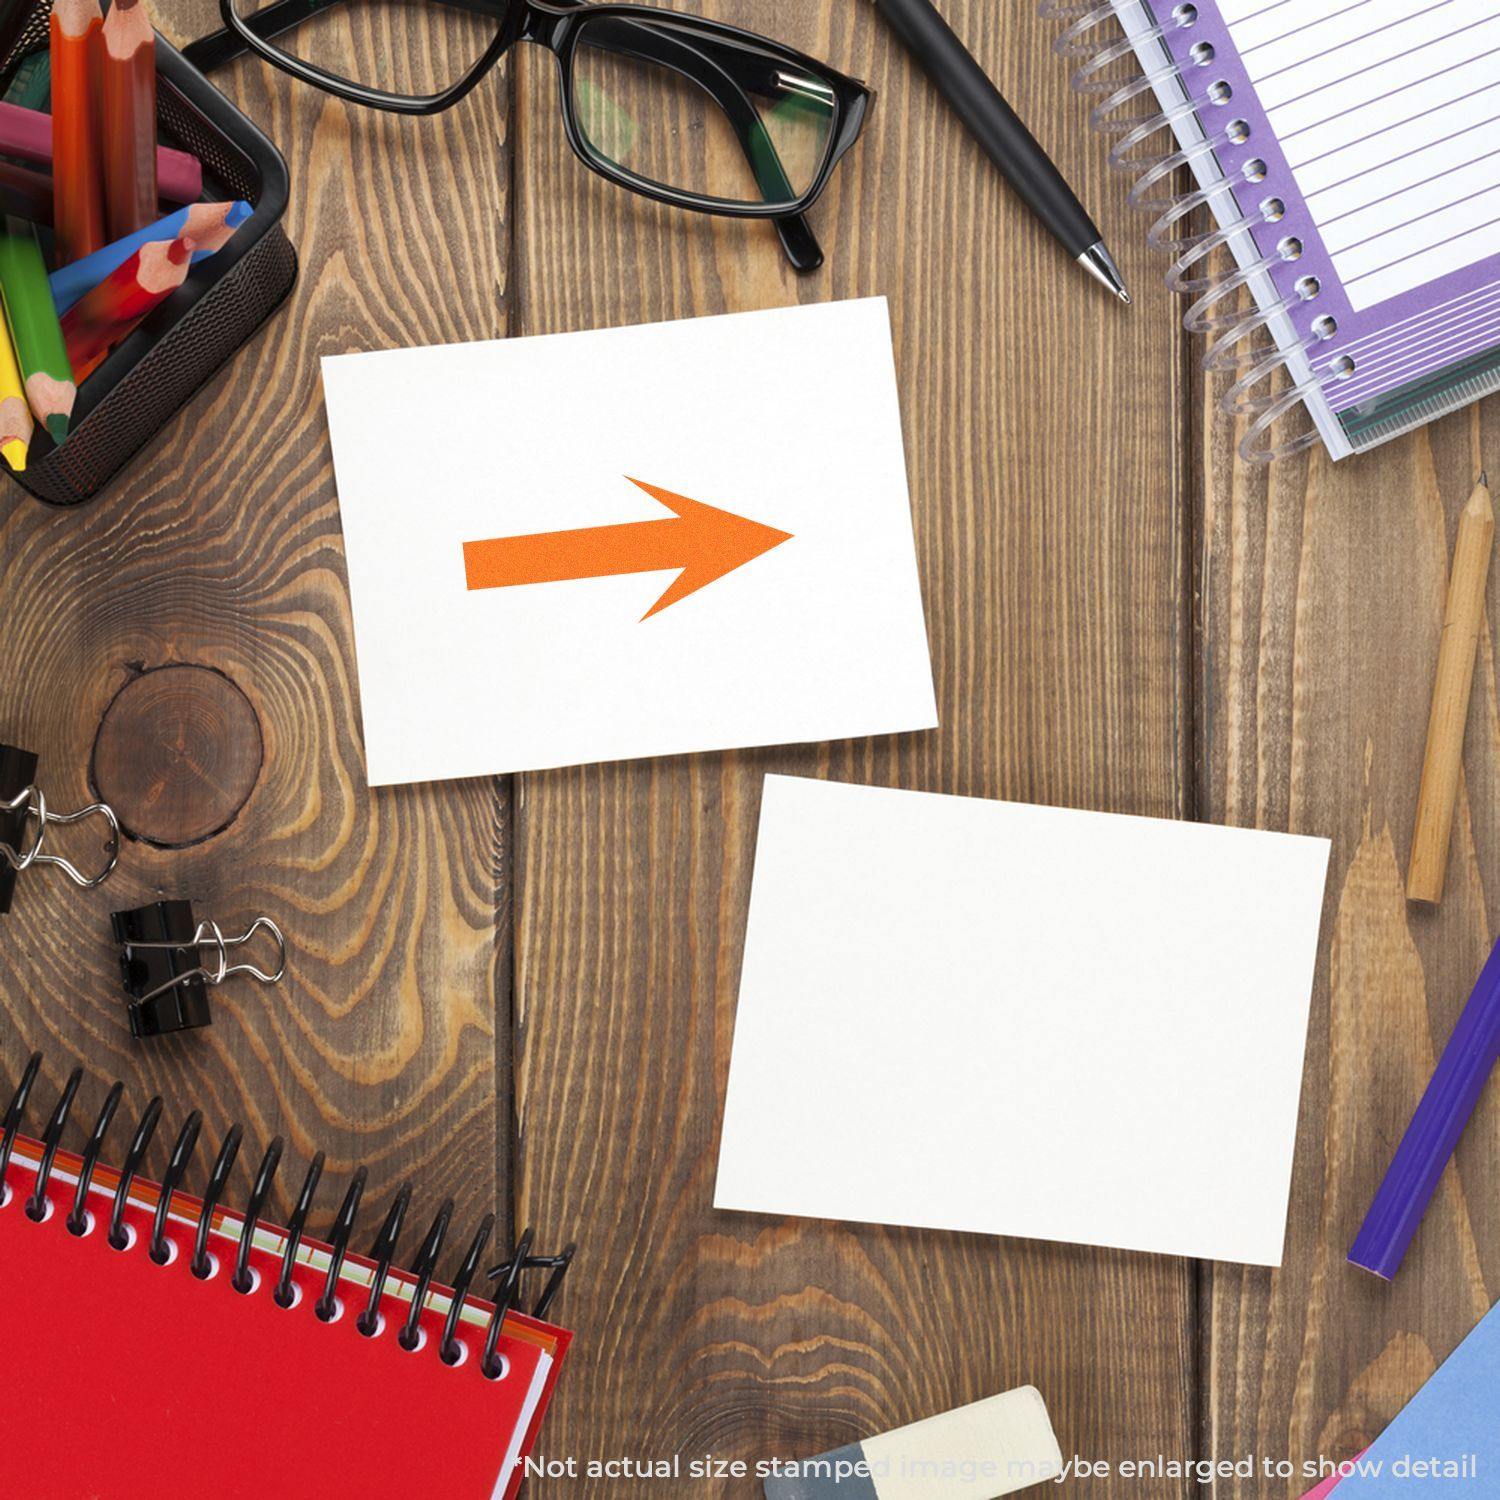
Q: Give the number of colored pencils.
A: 8